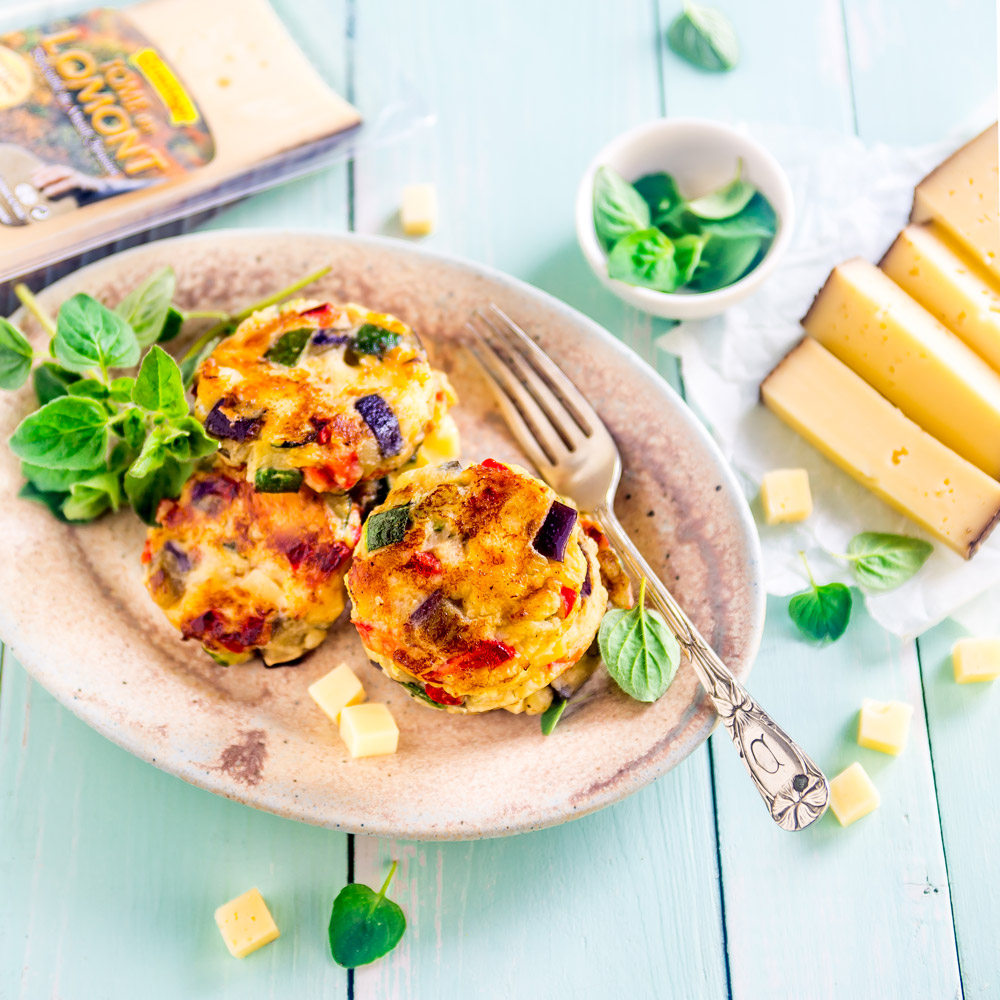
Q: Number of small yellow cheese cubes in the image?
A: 8